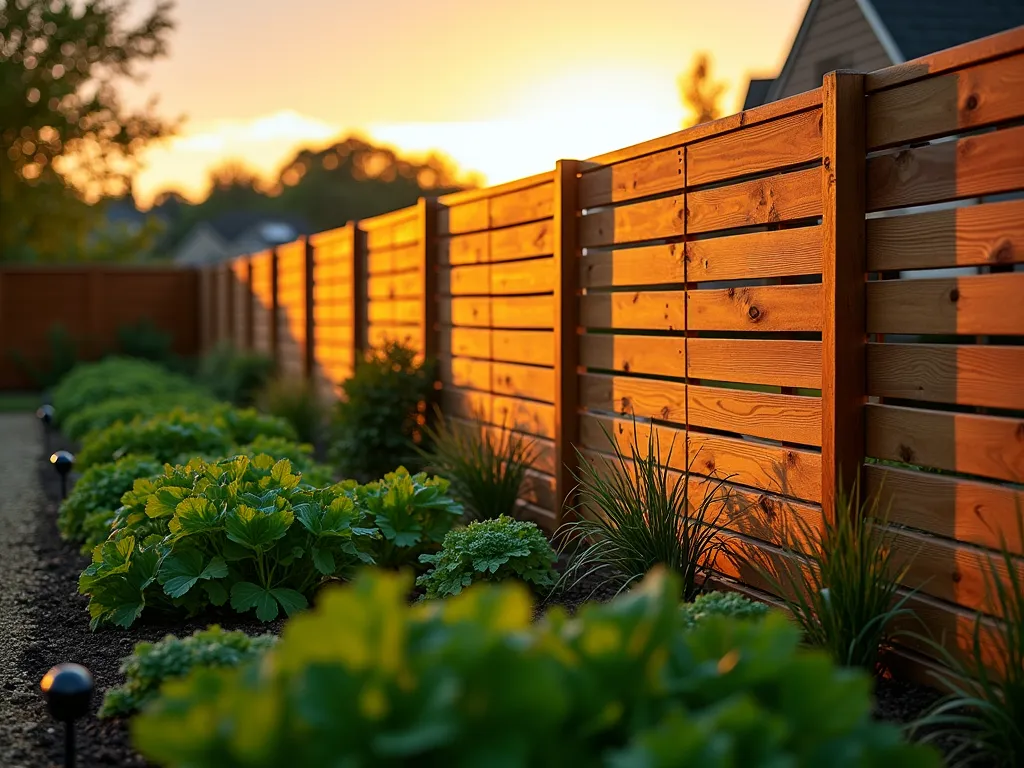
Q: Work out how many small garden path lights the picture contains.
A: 3